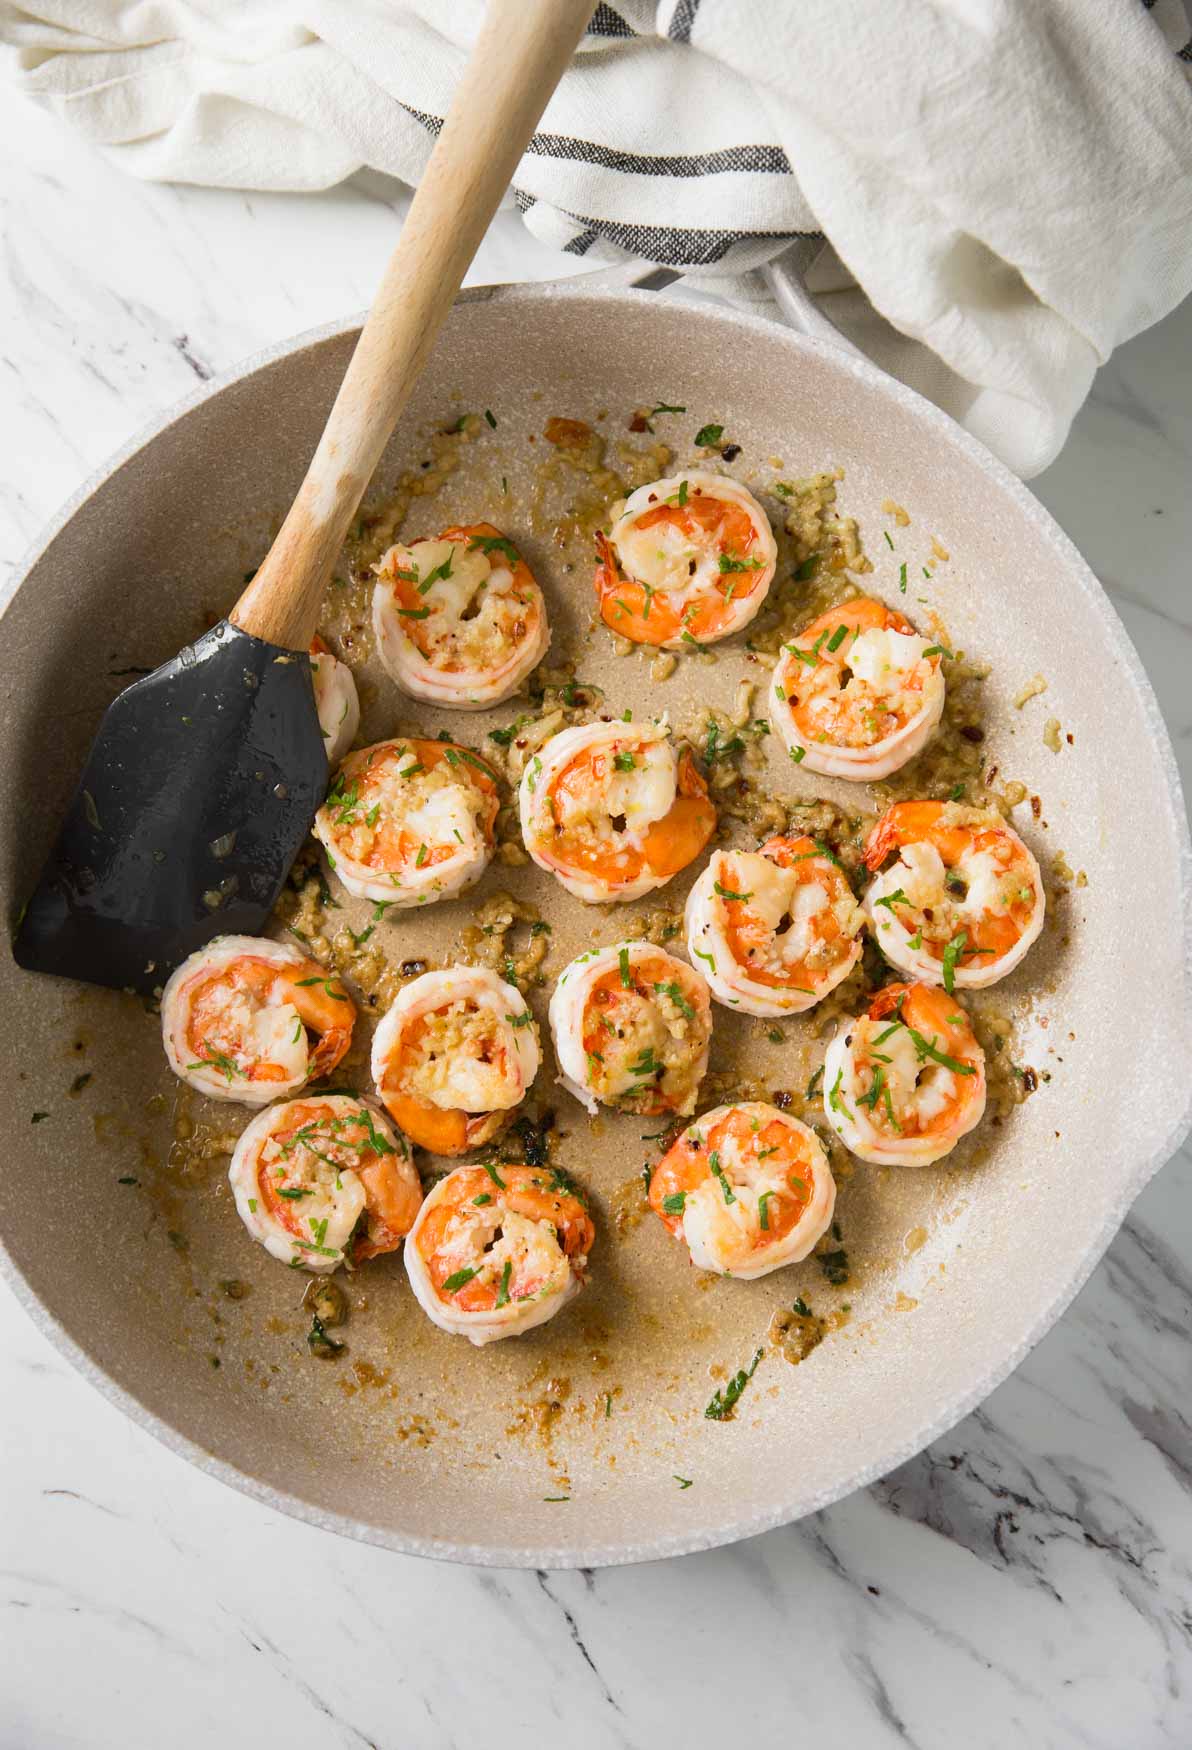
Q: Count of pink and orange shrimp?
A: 15